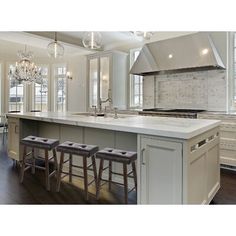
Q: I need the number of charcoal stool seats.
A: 3